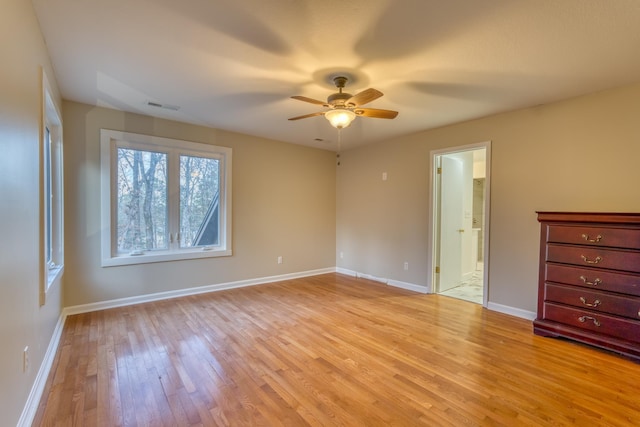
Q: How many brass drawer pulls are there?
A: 5